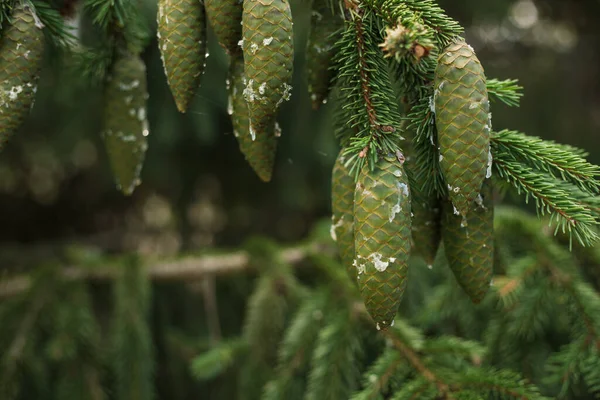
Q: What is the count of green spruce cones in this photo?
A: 12